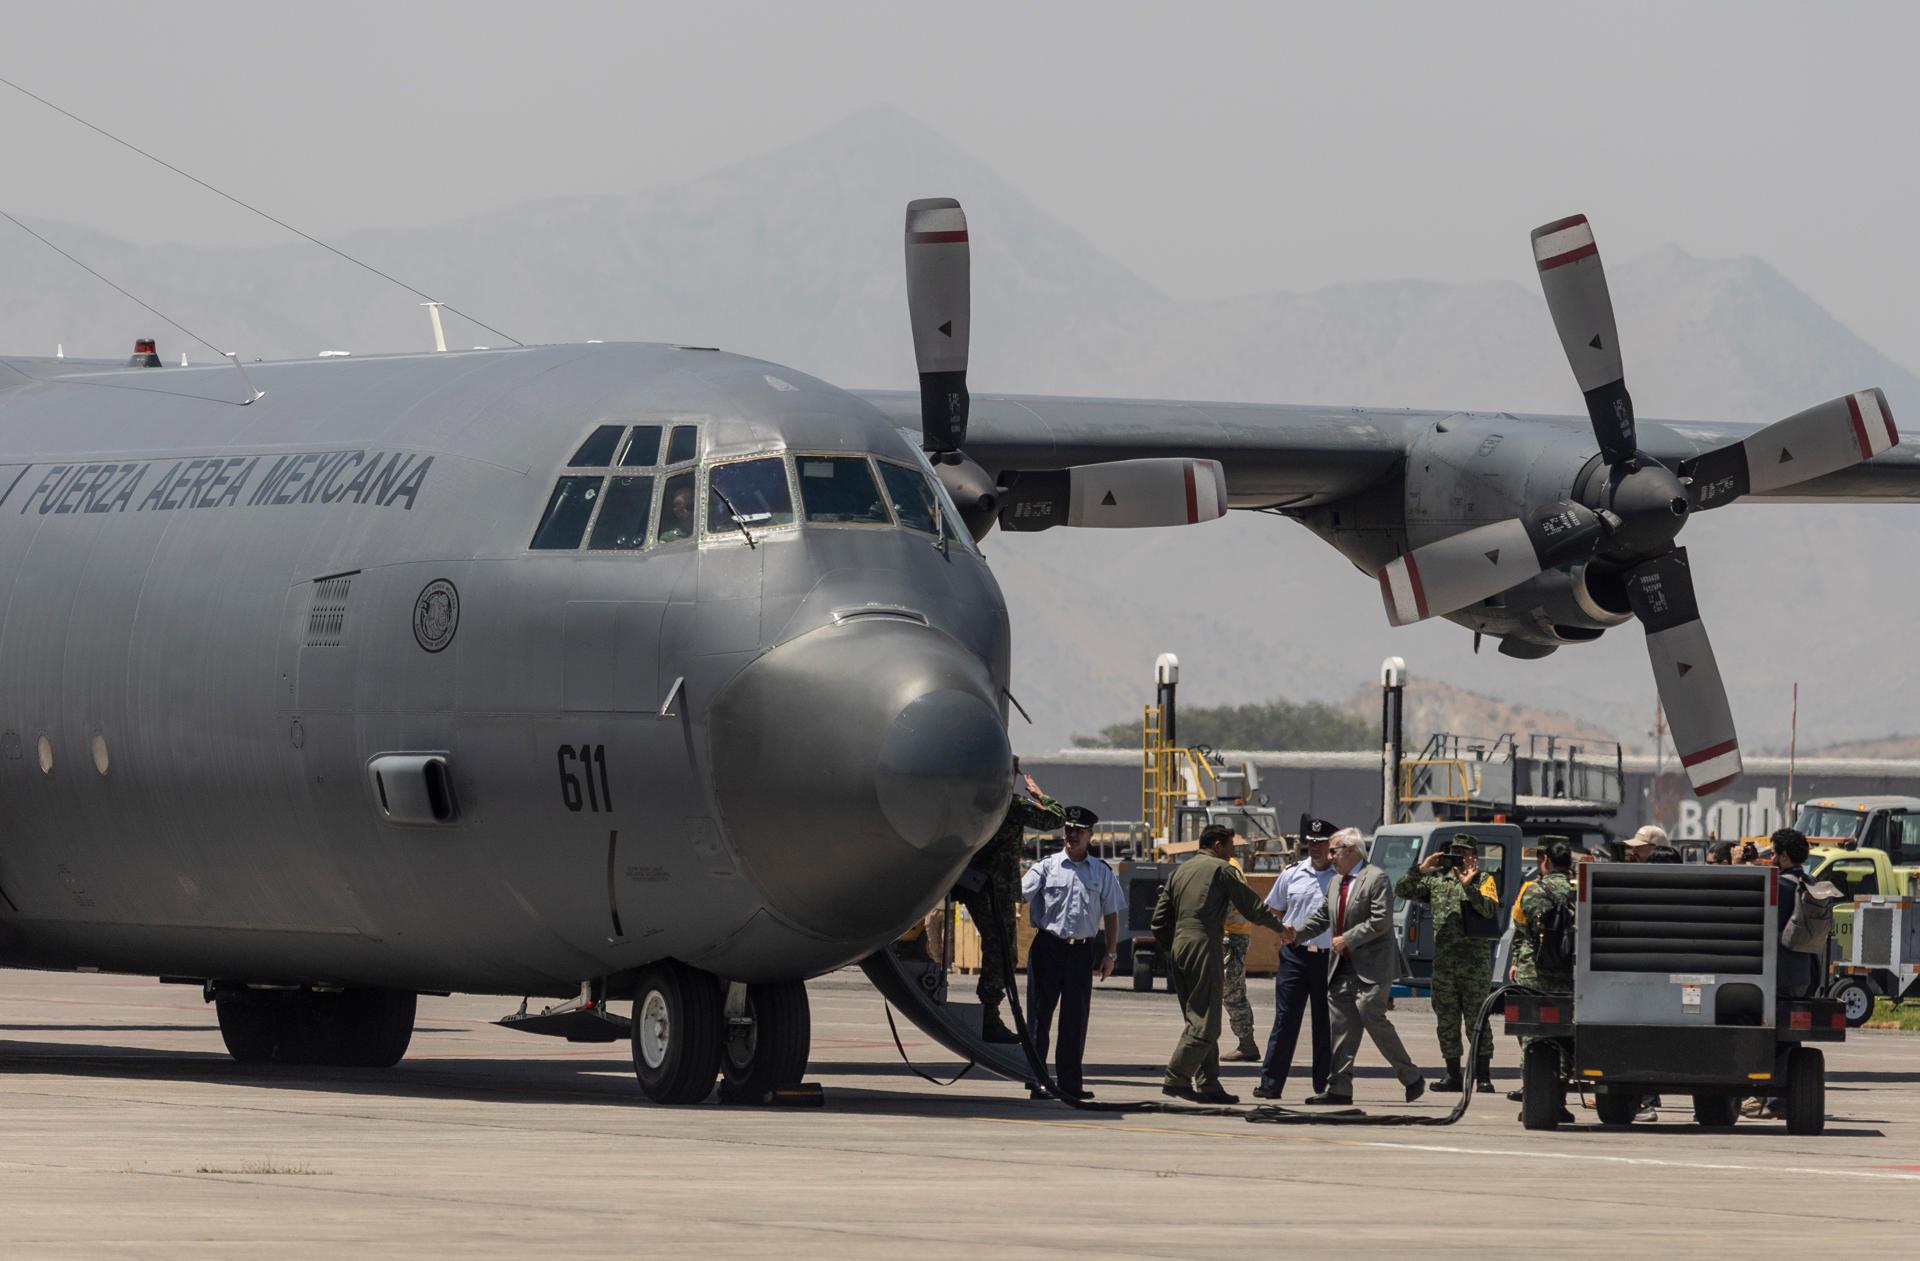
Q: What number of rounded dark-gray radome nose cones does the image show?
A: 1